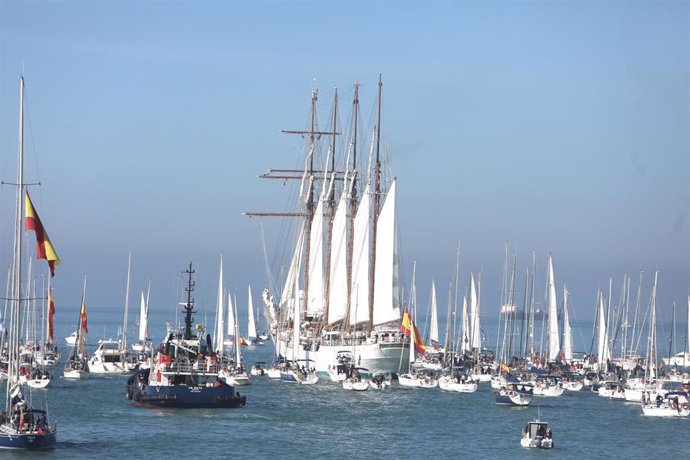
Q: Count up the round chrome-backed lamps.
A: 0